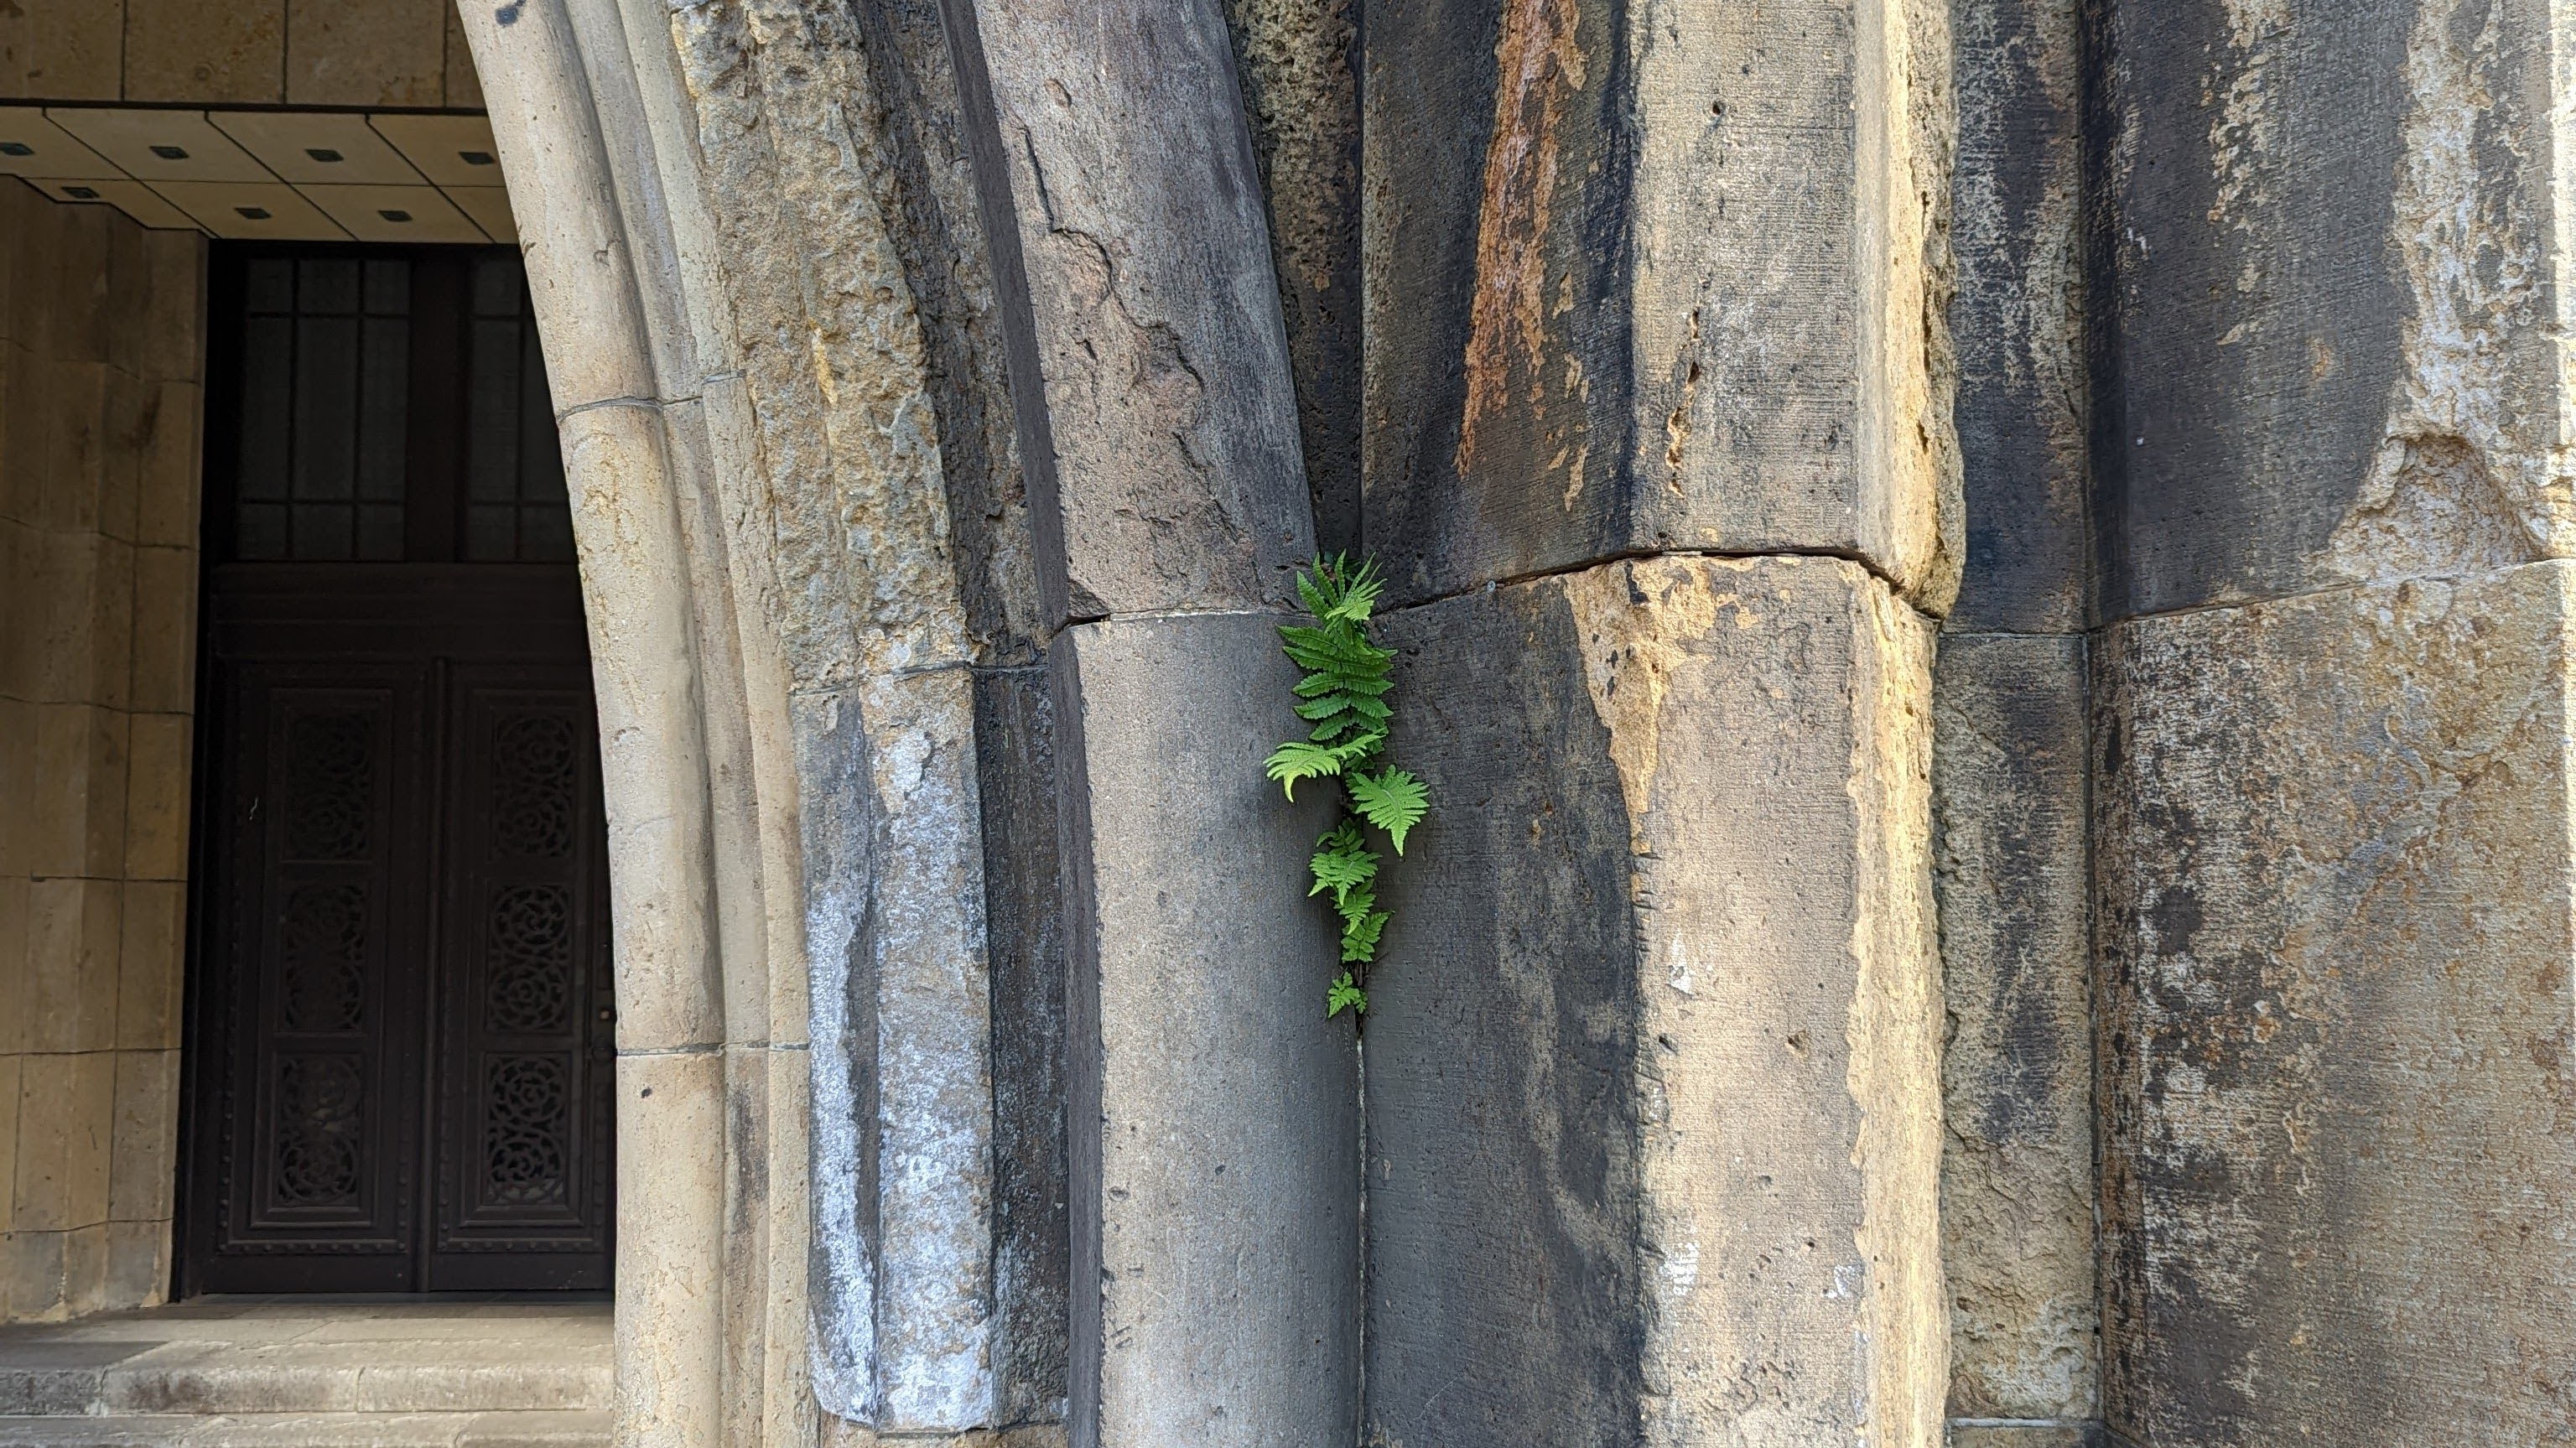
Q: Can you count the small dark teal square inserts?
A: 7